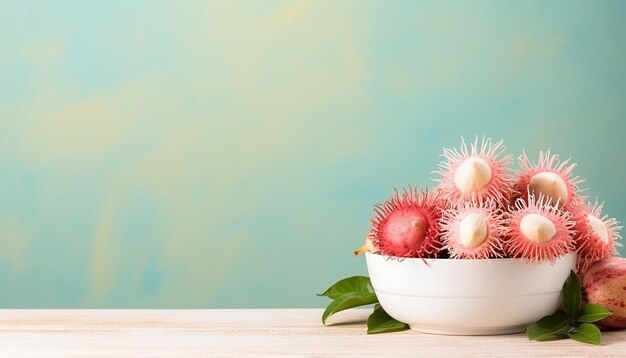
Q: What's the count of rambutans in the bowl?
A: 6